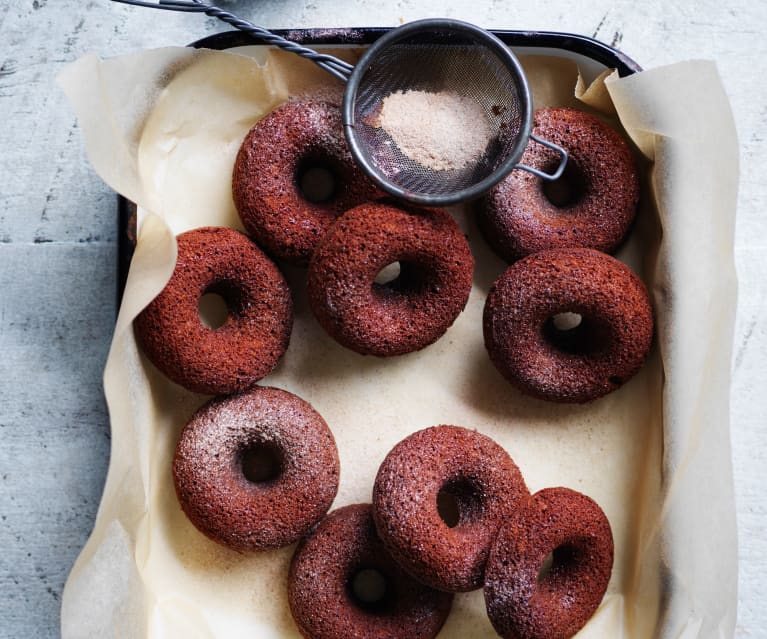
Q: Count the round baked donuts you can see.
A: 9